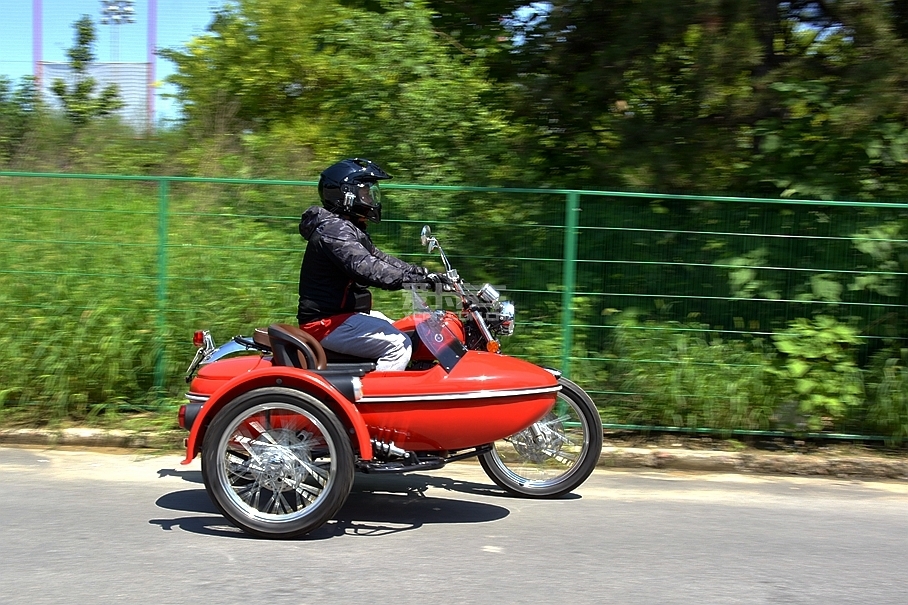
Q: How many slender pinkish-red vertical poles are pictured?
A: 2